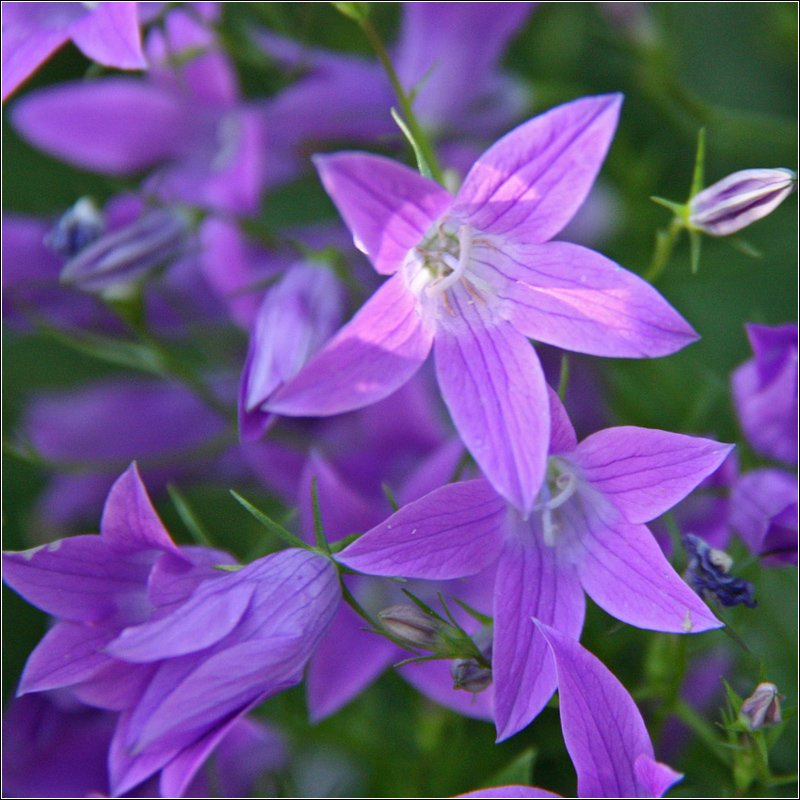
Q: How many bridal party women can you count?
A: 0